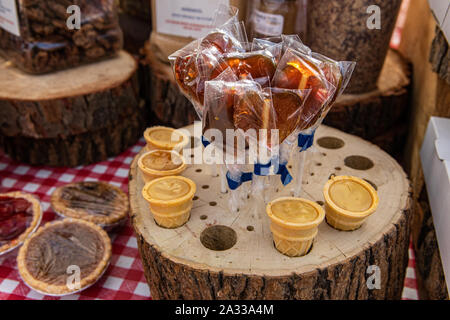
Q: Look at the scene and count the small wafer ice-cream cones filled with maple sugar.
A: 5